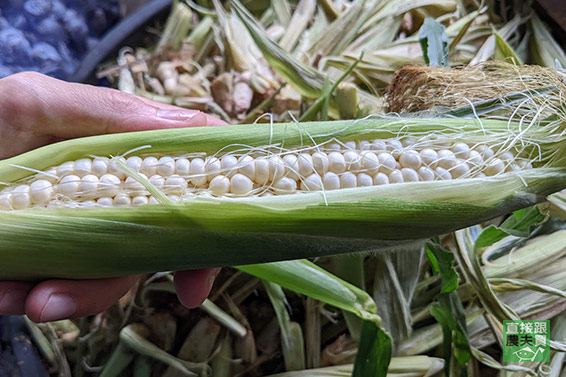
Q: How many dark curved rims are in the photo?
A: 1